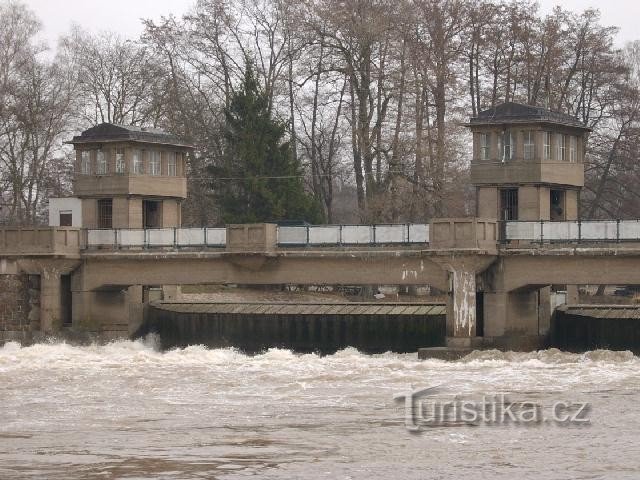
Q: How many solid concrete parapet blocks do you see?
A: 3